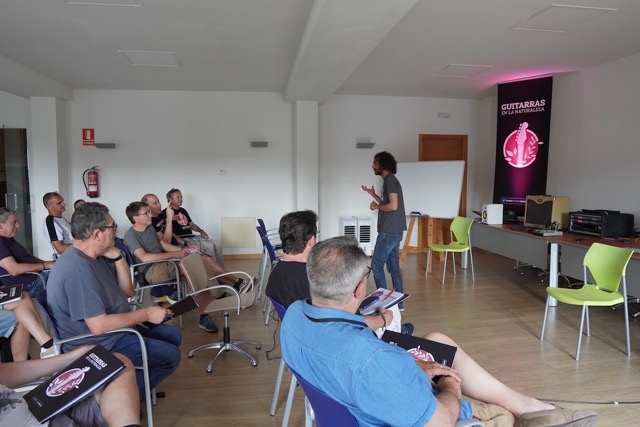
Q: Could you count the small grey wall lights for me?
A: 3